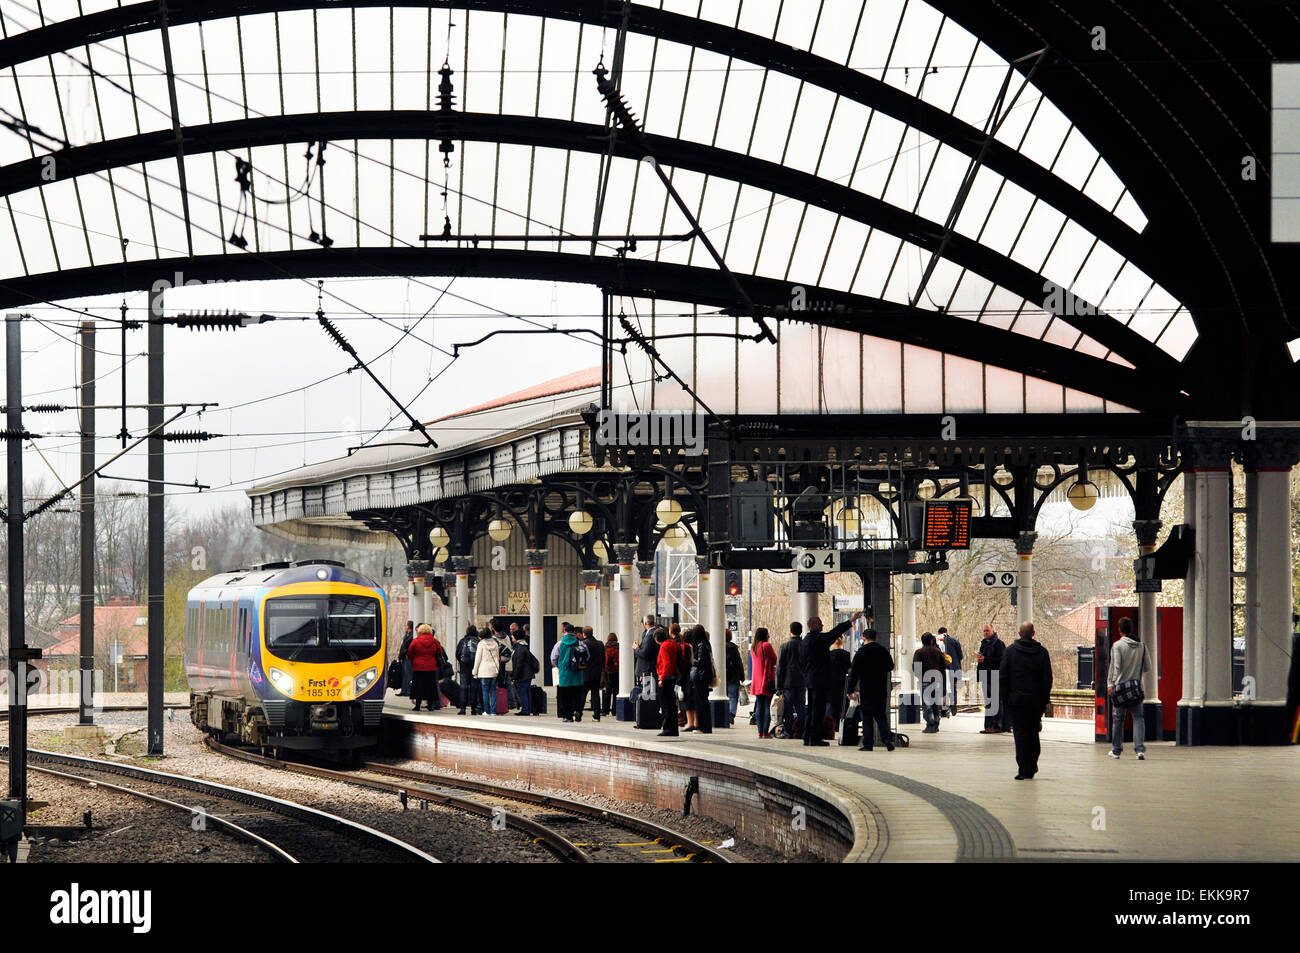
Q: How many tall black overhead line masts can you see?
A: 3